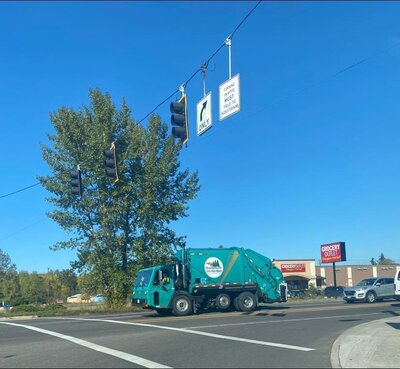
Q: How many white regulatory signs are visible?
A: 2